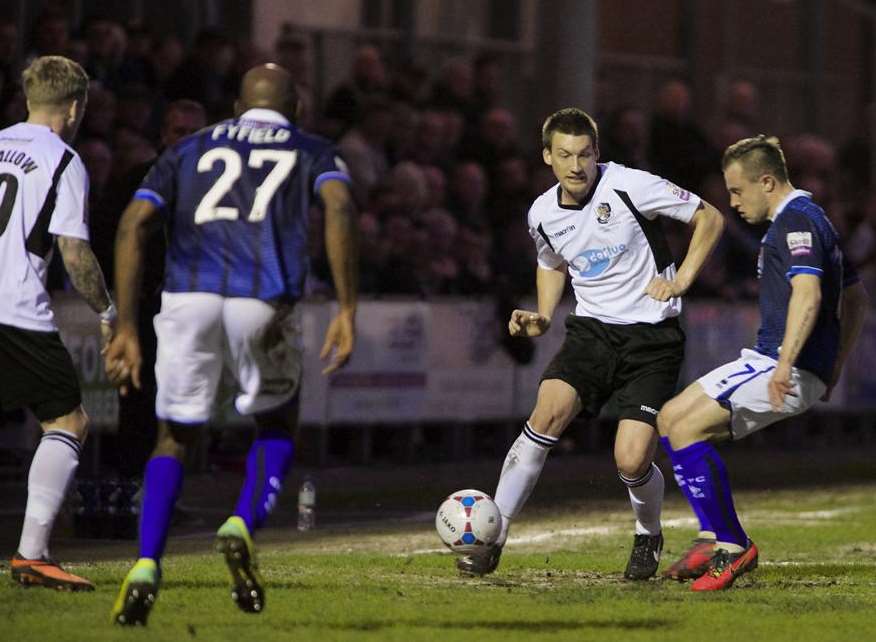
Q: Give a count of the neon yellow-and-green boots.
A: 2